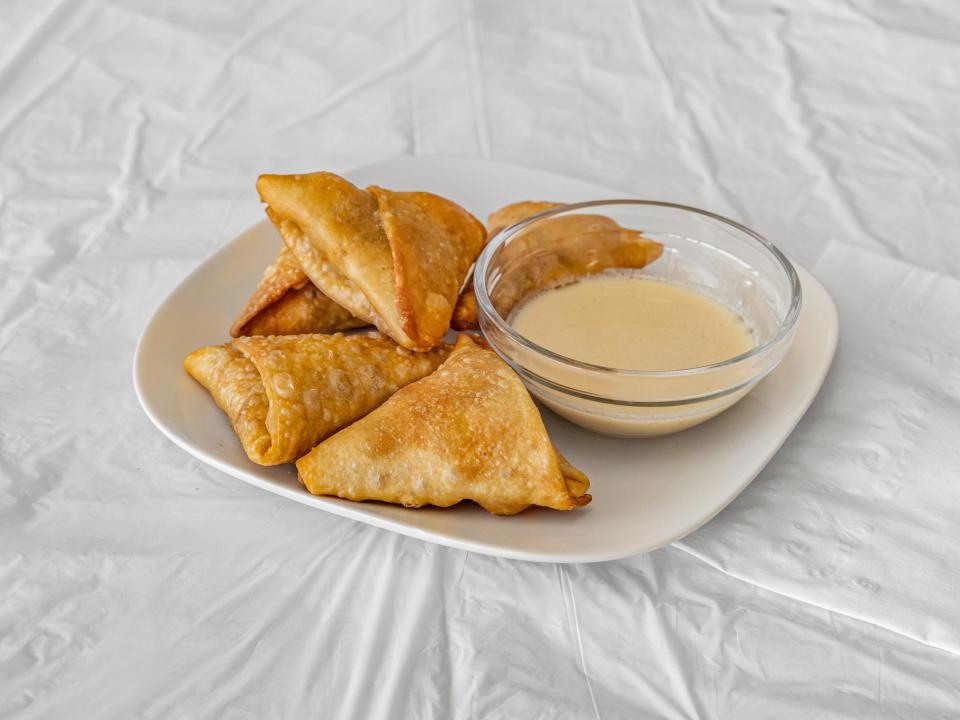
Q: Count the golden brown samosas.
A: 5